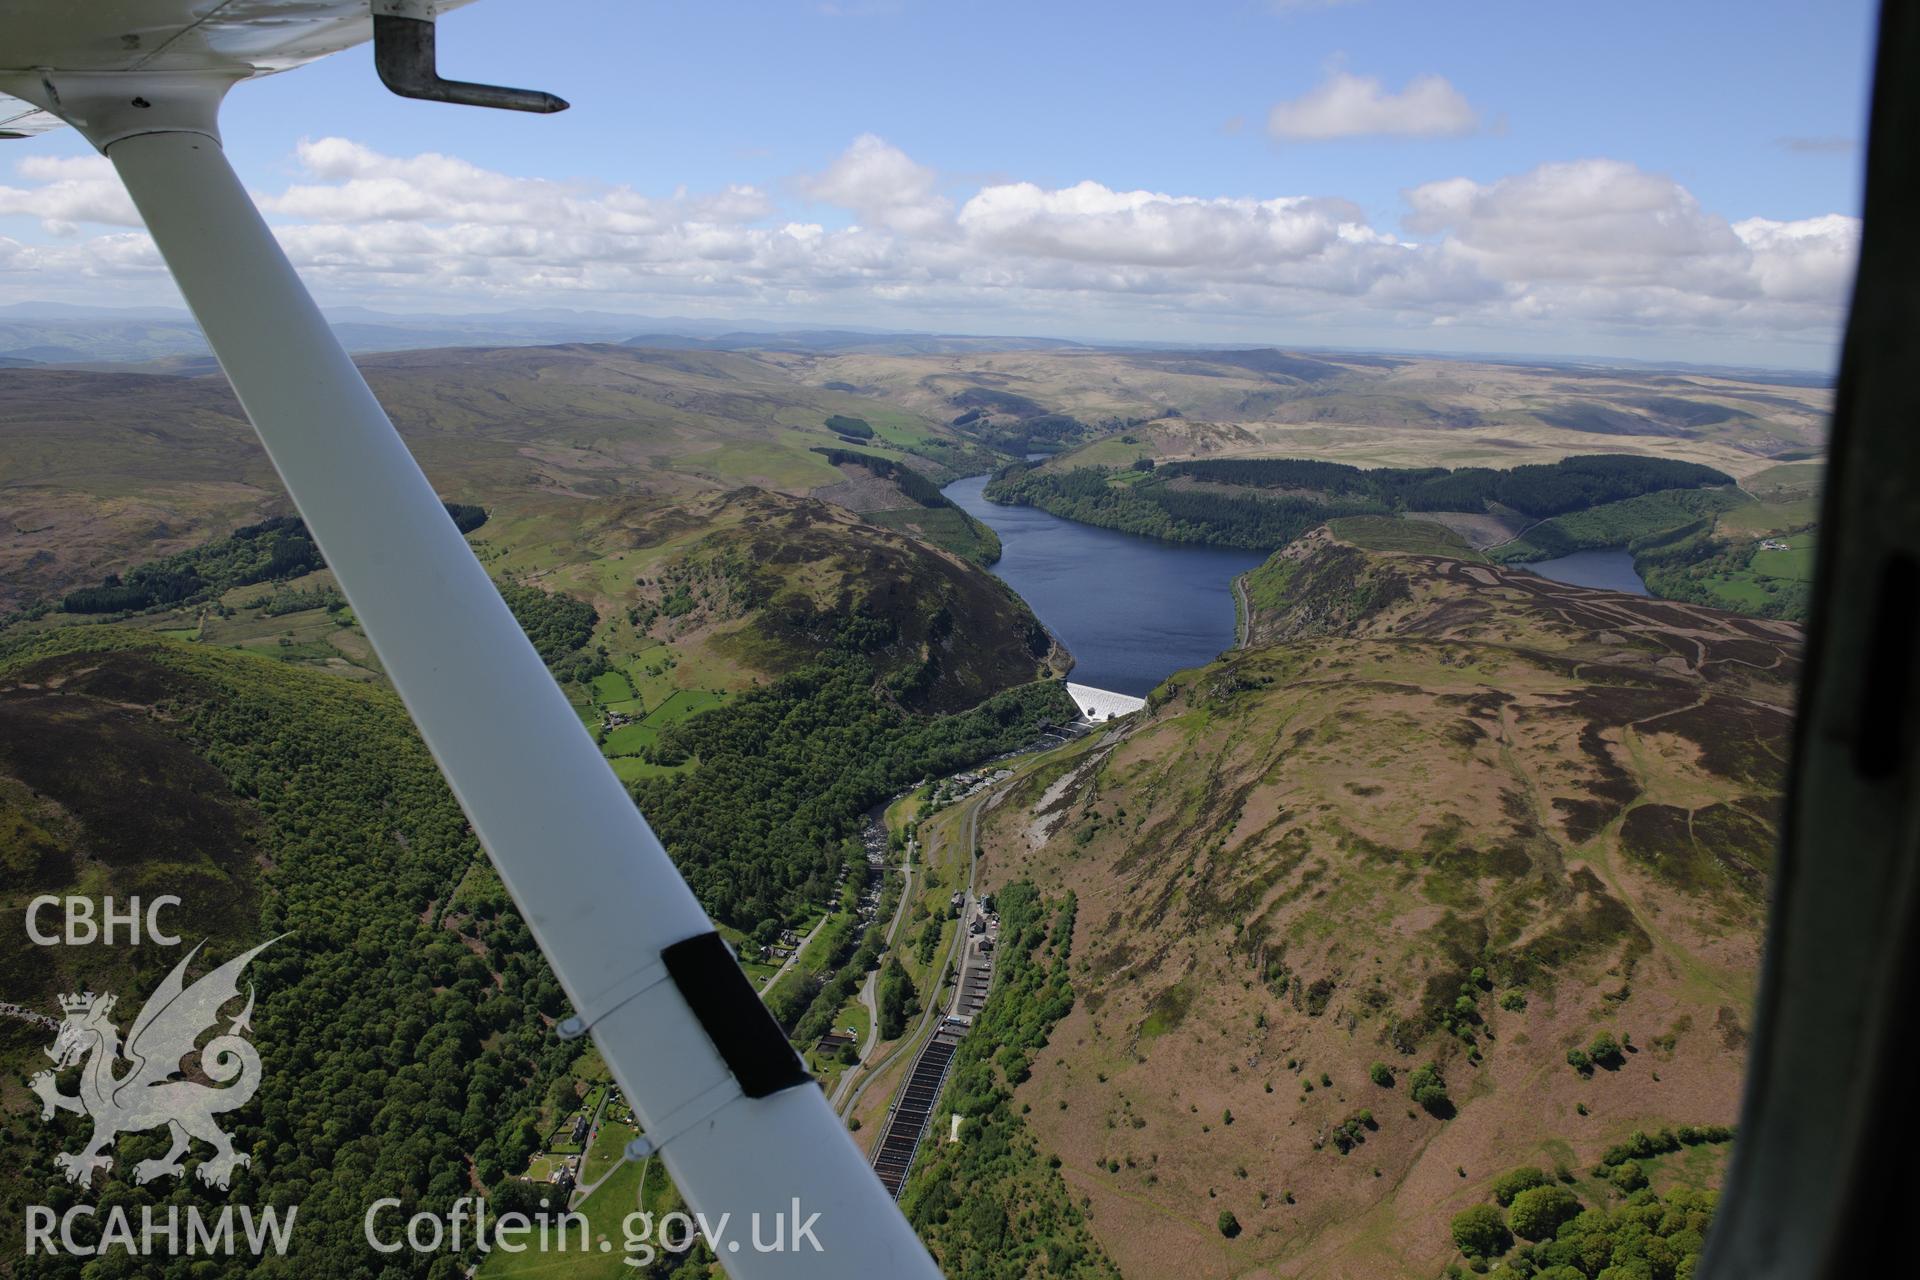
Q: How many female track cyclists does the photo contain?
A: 0